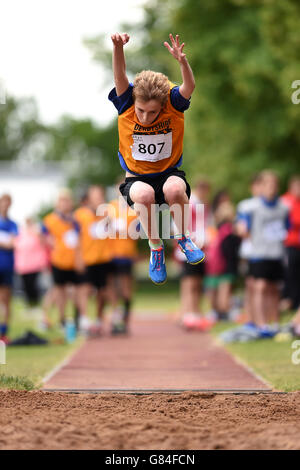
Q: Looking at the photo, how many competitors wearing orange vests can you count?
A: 4